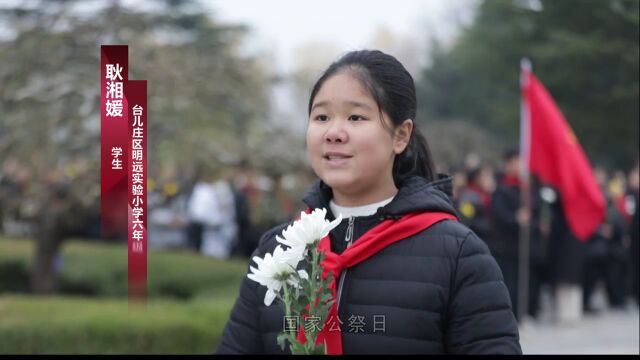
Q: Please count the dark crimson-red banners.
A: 2